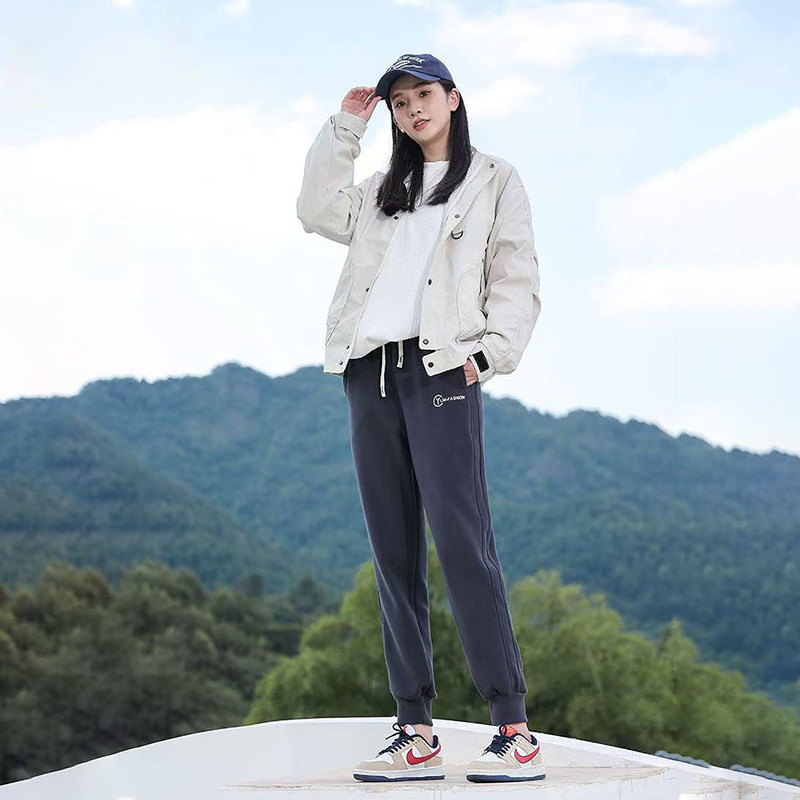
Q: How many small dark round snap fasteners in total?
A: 9